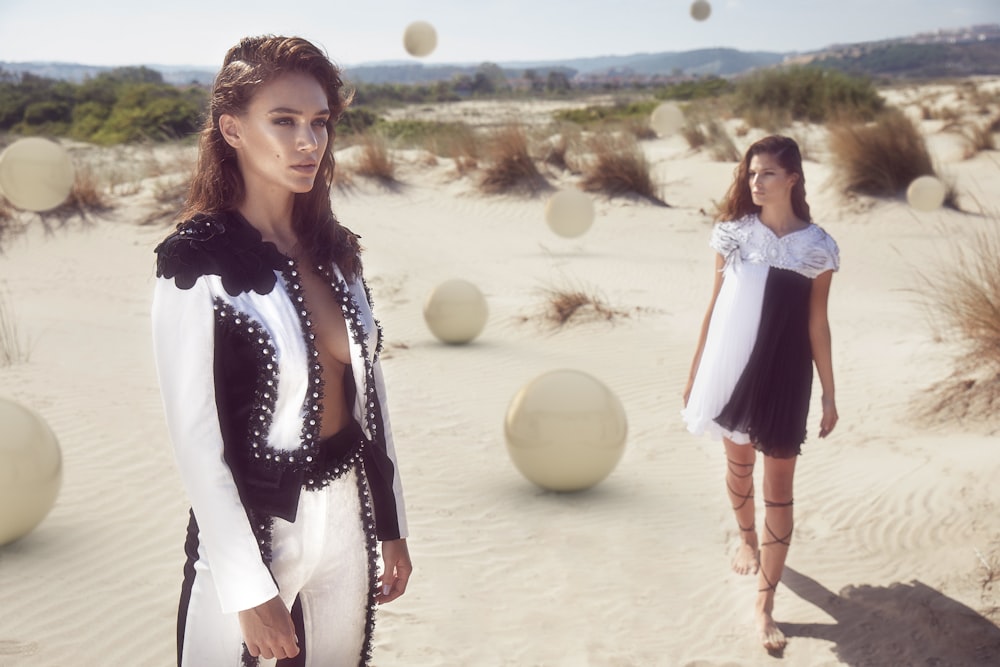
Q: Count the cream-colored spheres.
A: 9